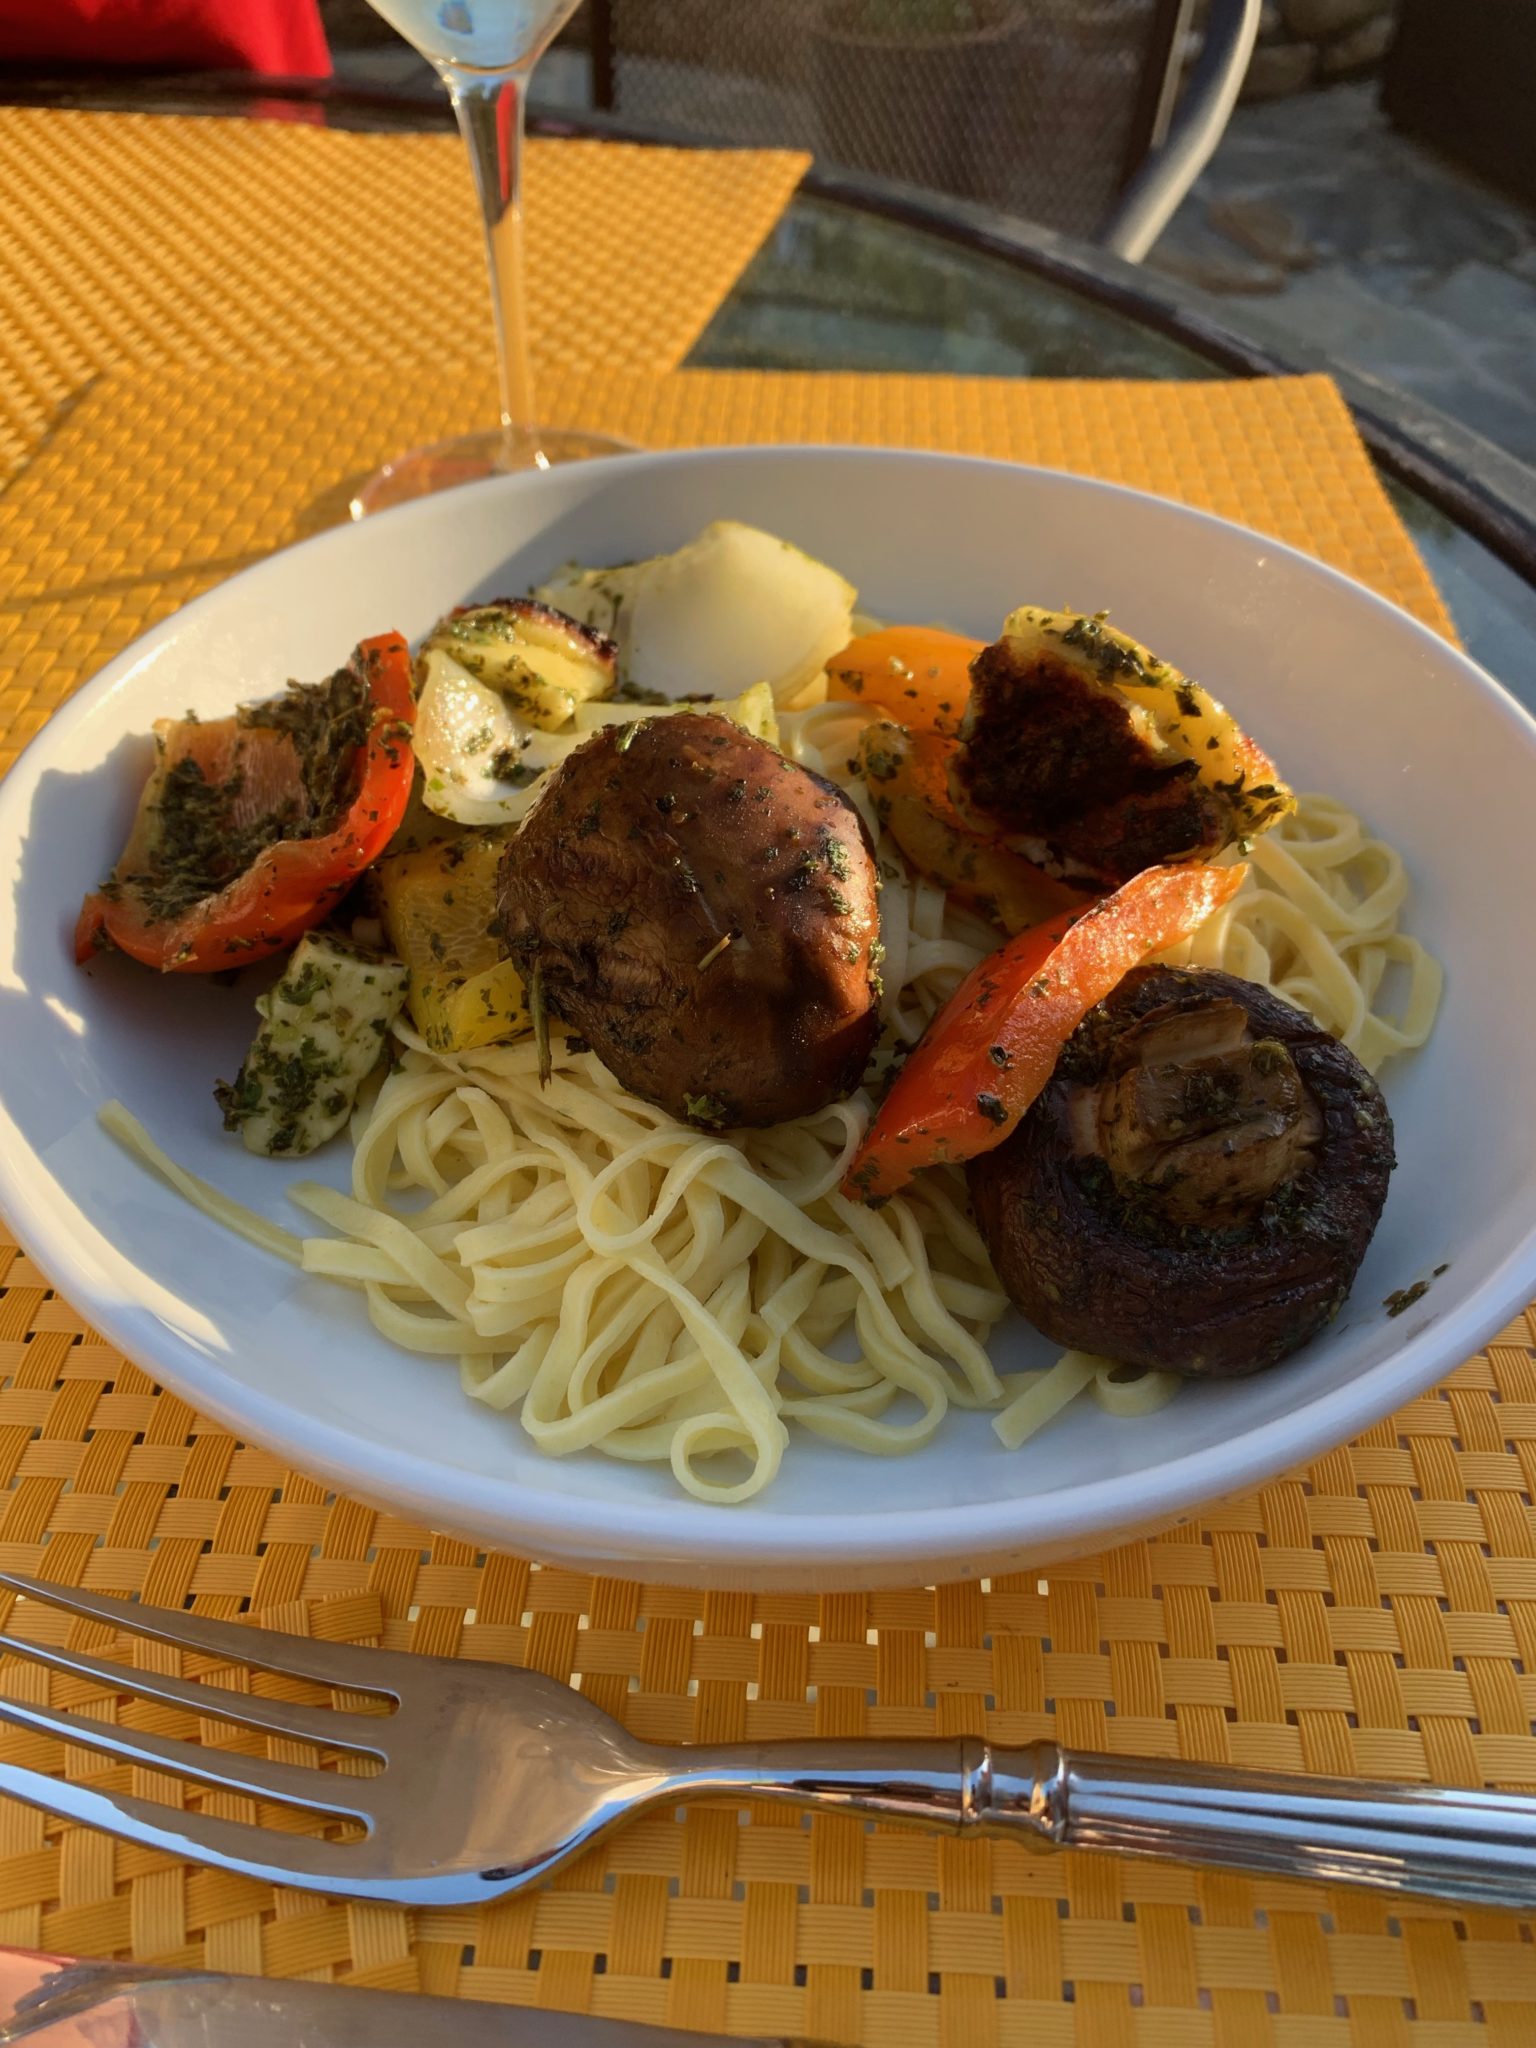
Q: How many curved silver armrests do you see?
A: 1